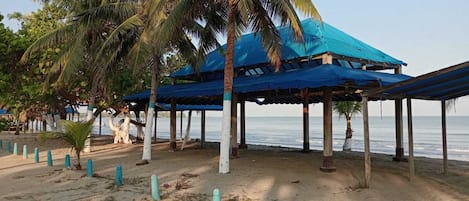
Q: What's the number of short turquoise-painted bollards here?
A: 11